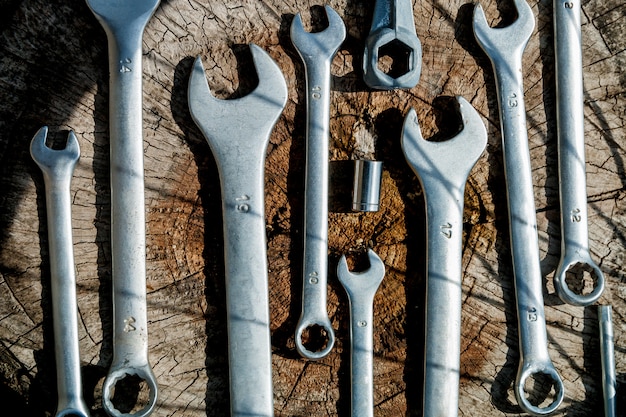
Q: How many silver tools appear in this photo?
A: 11